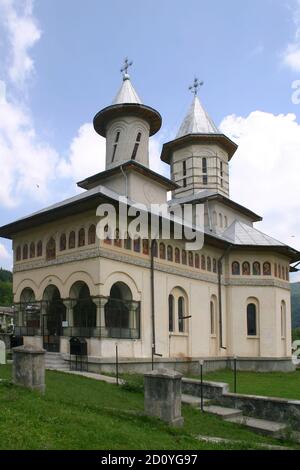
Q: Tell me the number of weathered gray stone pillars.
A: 2